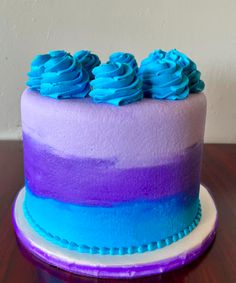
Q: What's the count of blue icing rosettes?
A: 8